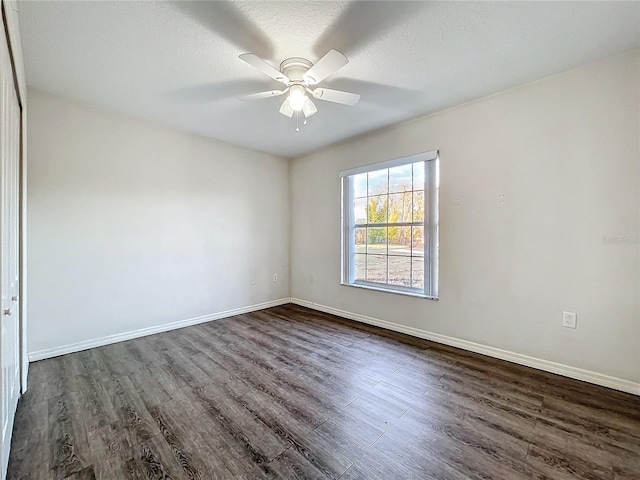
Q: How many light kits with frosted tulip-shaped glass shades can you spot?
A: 1